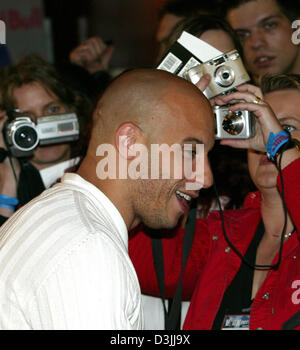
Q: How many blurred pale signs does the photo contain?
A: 1